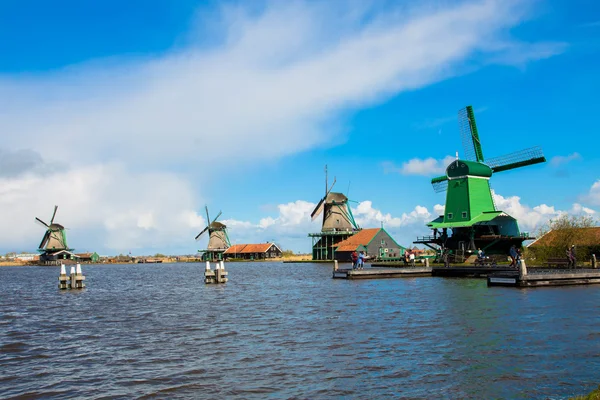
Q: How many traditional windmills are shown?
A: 4